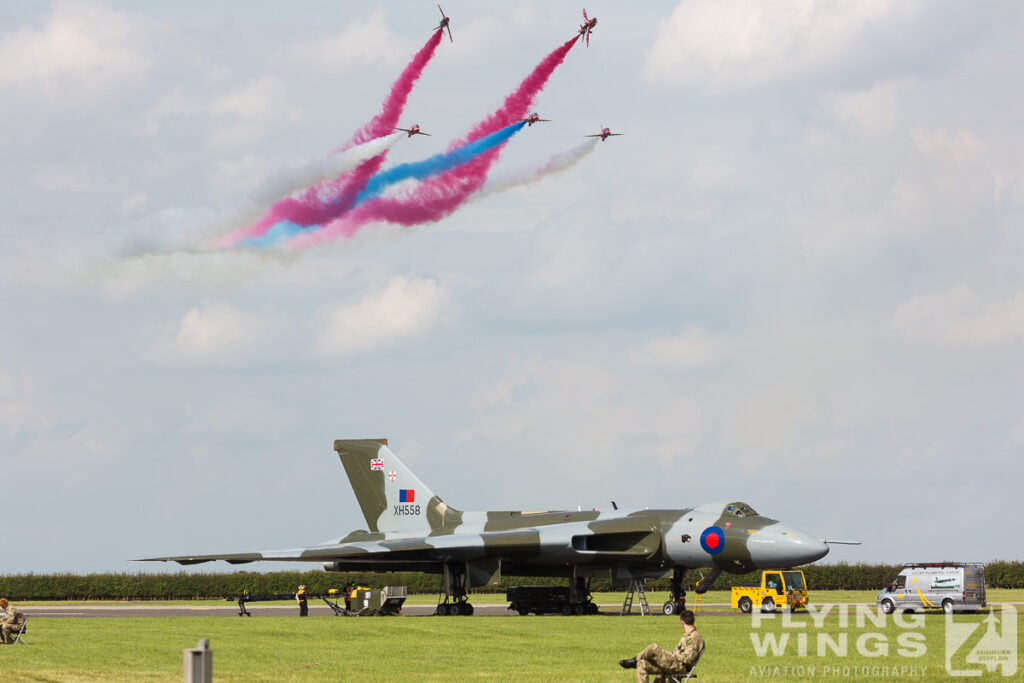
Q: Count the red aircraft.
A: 5